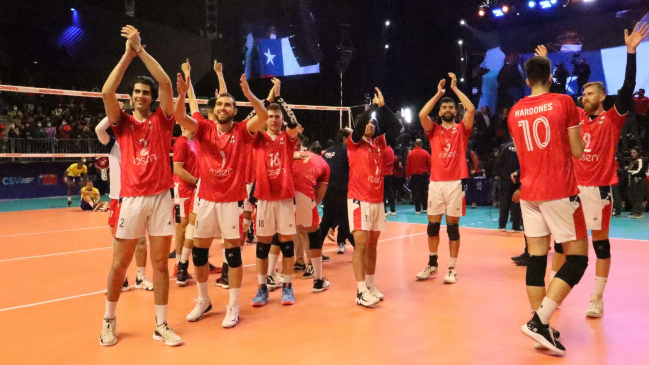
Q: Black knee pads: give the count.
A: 12